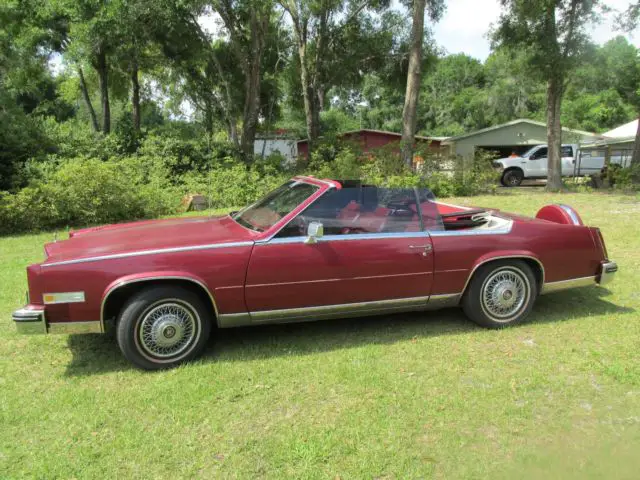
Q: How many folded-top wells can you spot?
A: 1